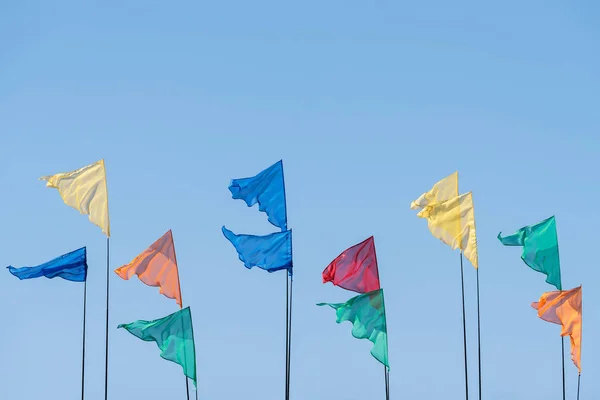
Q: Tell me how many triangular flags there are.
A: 12